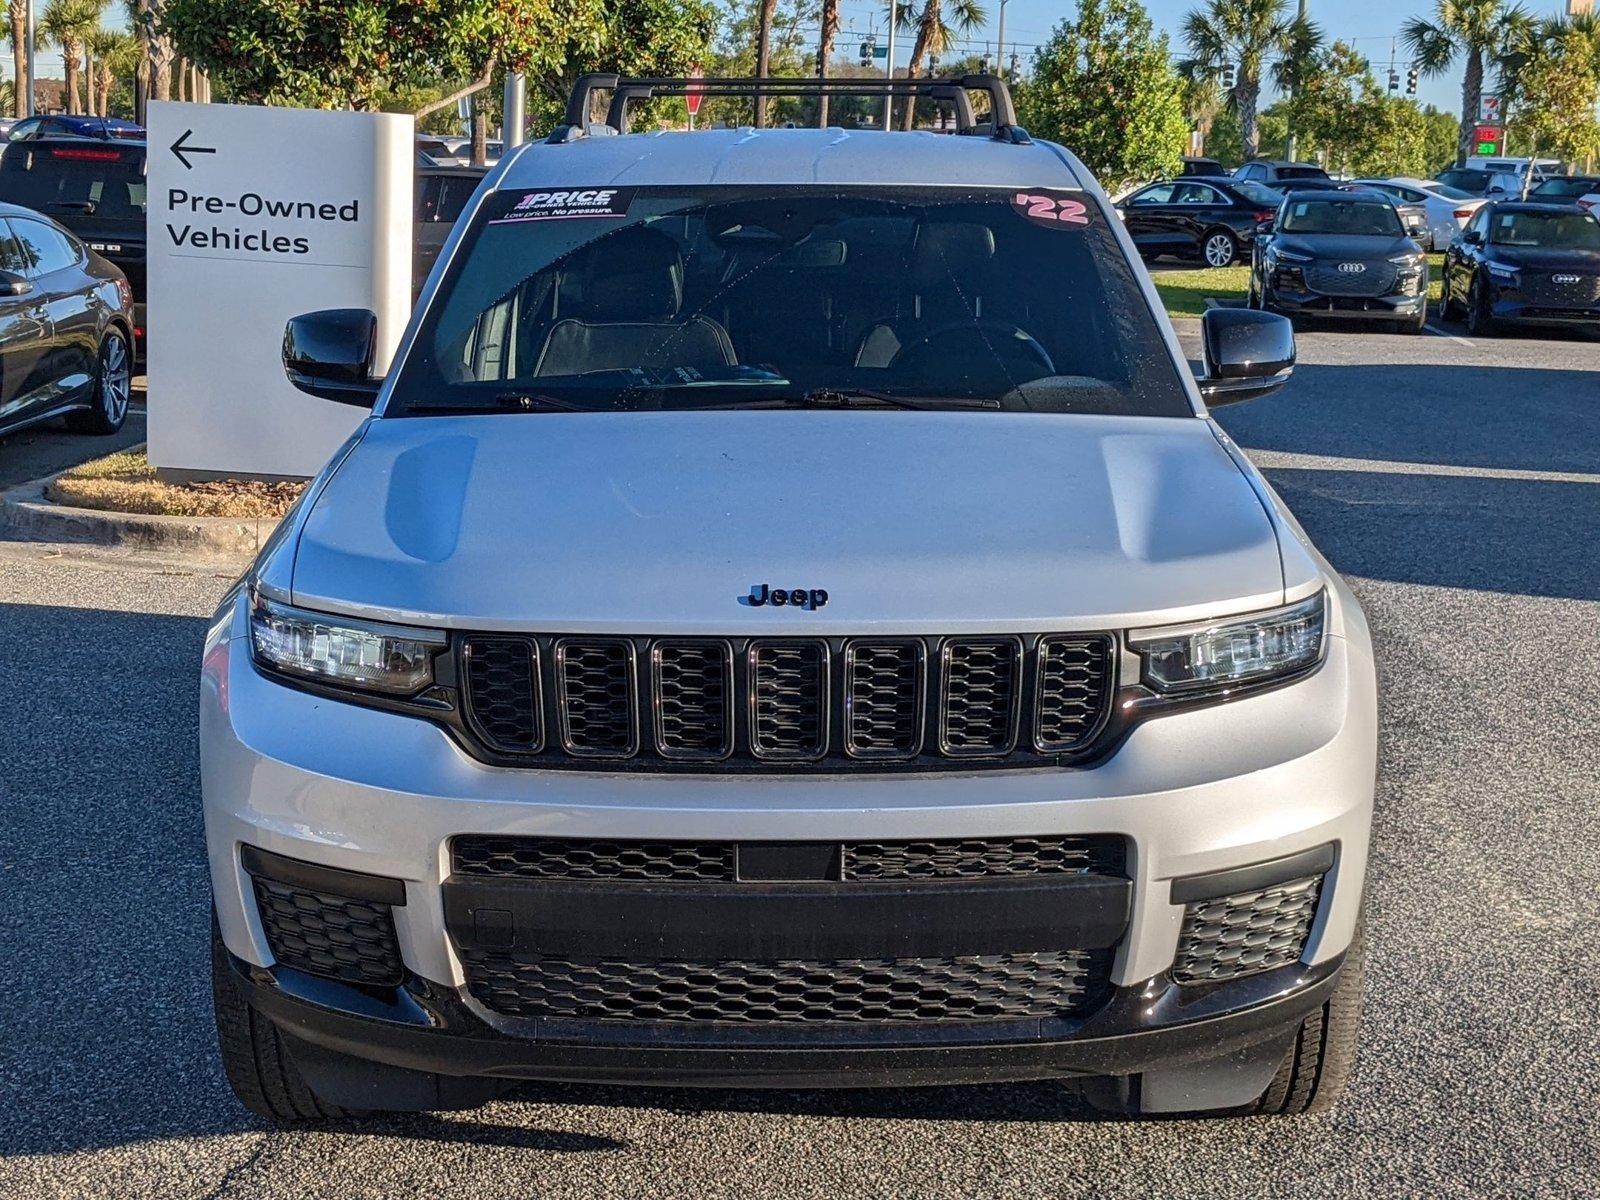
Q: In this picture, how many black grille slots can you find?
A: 7